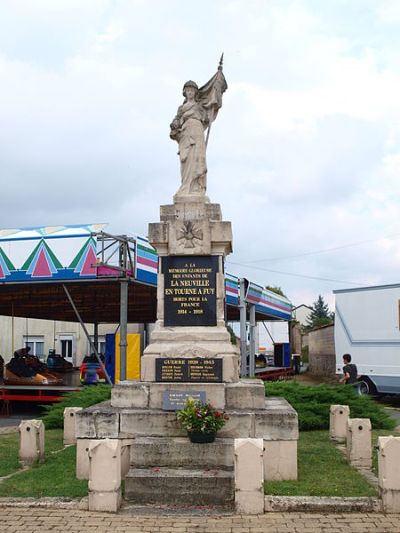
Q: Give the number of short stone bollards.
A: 7